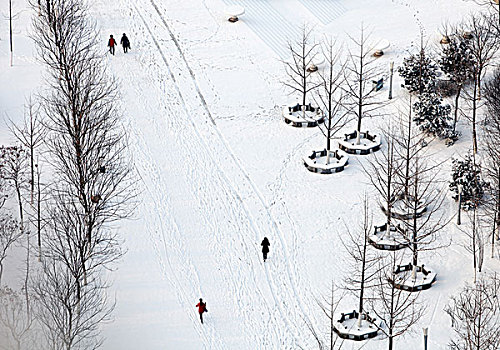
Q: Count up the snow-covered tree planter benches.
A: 7